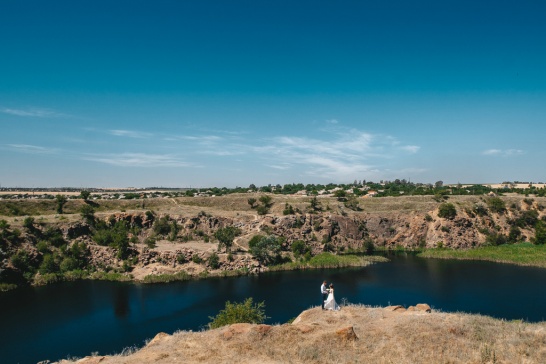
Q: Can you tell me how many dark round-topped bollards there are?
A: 0